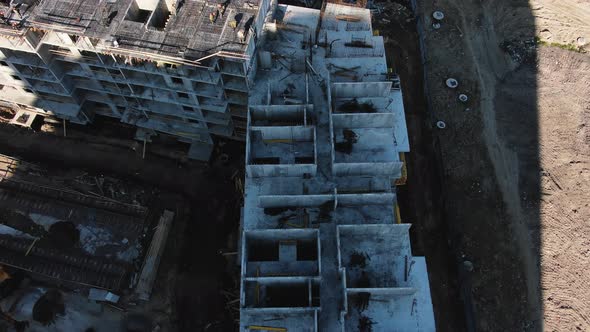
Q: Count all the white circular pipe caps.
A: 5